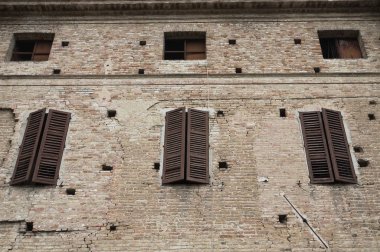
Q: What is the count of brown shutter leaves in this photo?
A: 6